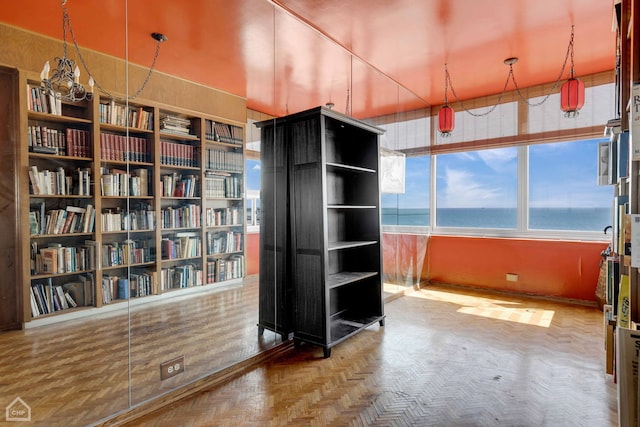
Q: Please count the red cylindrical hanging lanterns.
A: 2